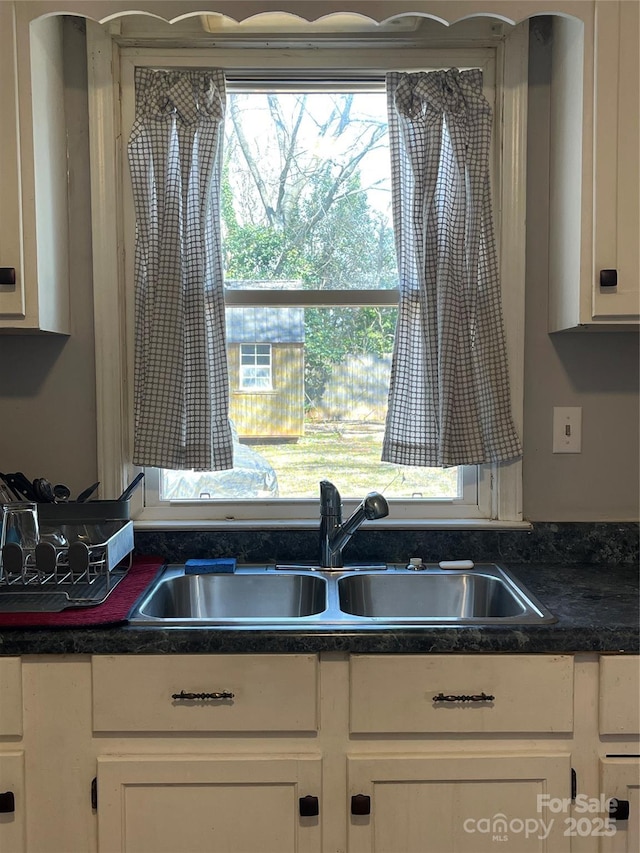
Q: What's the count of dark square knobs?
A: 6